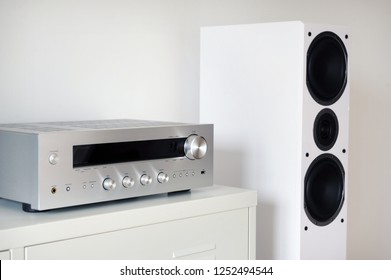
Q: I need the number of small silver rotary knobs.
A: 4